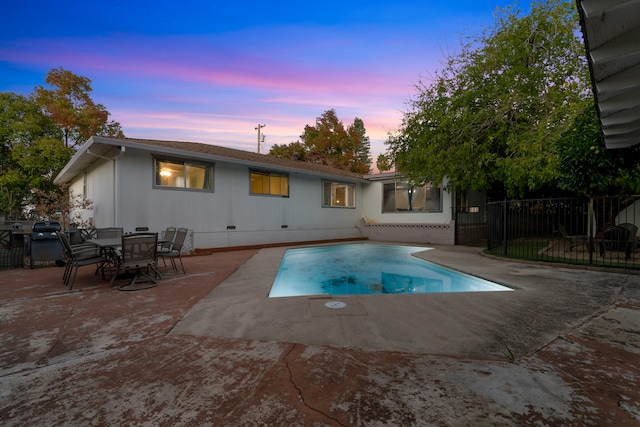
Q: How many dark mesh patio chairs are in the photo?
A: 6